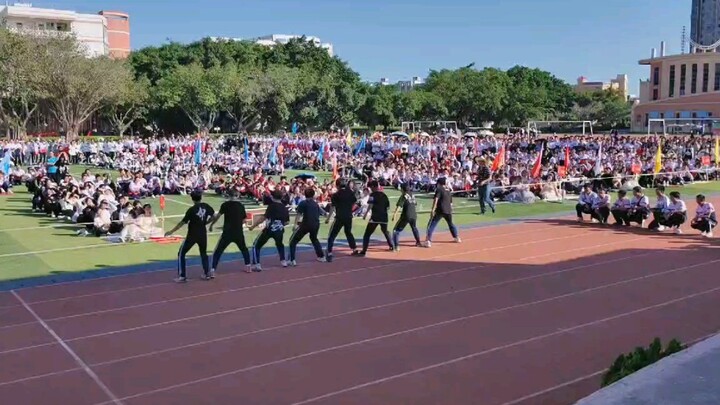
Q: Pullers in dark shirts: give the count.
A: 8